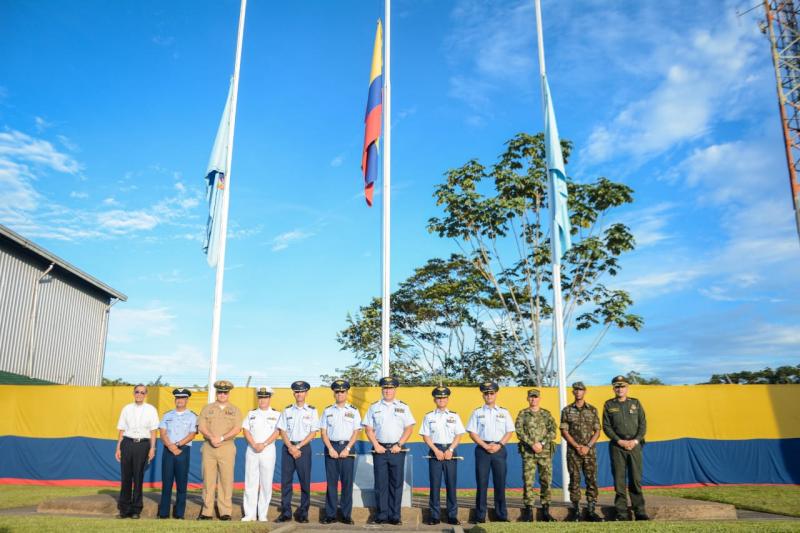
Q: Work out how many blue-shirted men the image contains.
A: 6